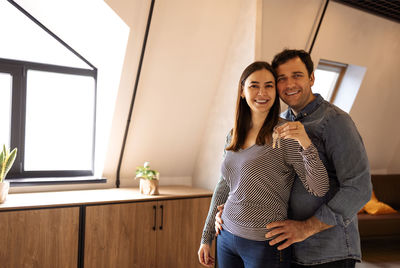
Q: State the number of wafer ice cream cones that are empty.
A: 0